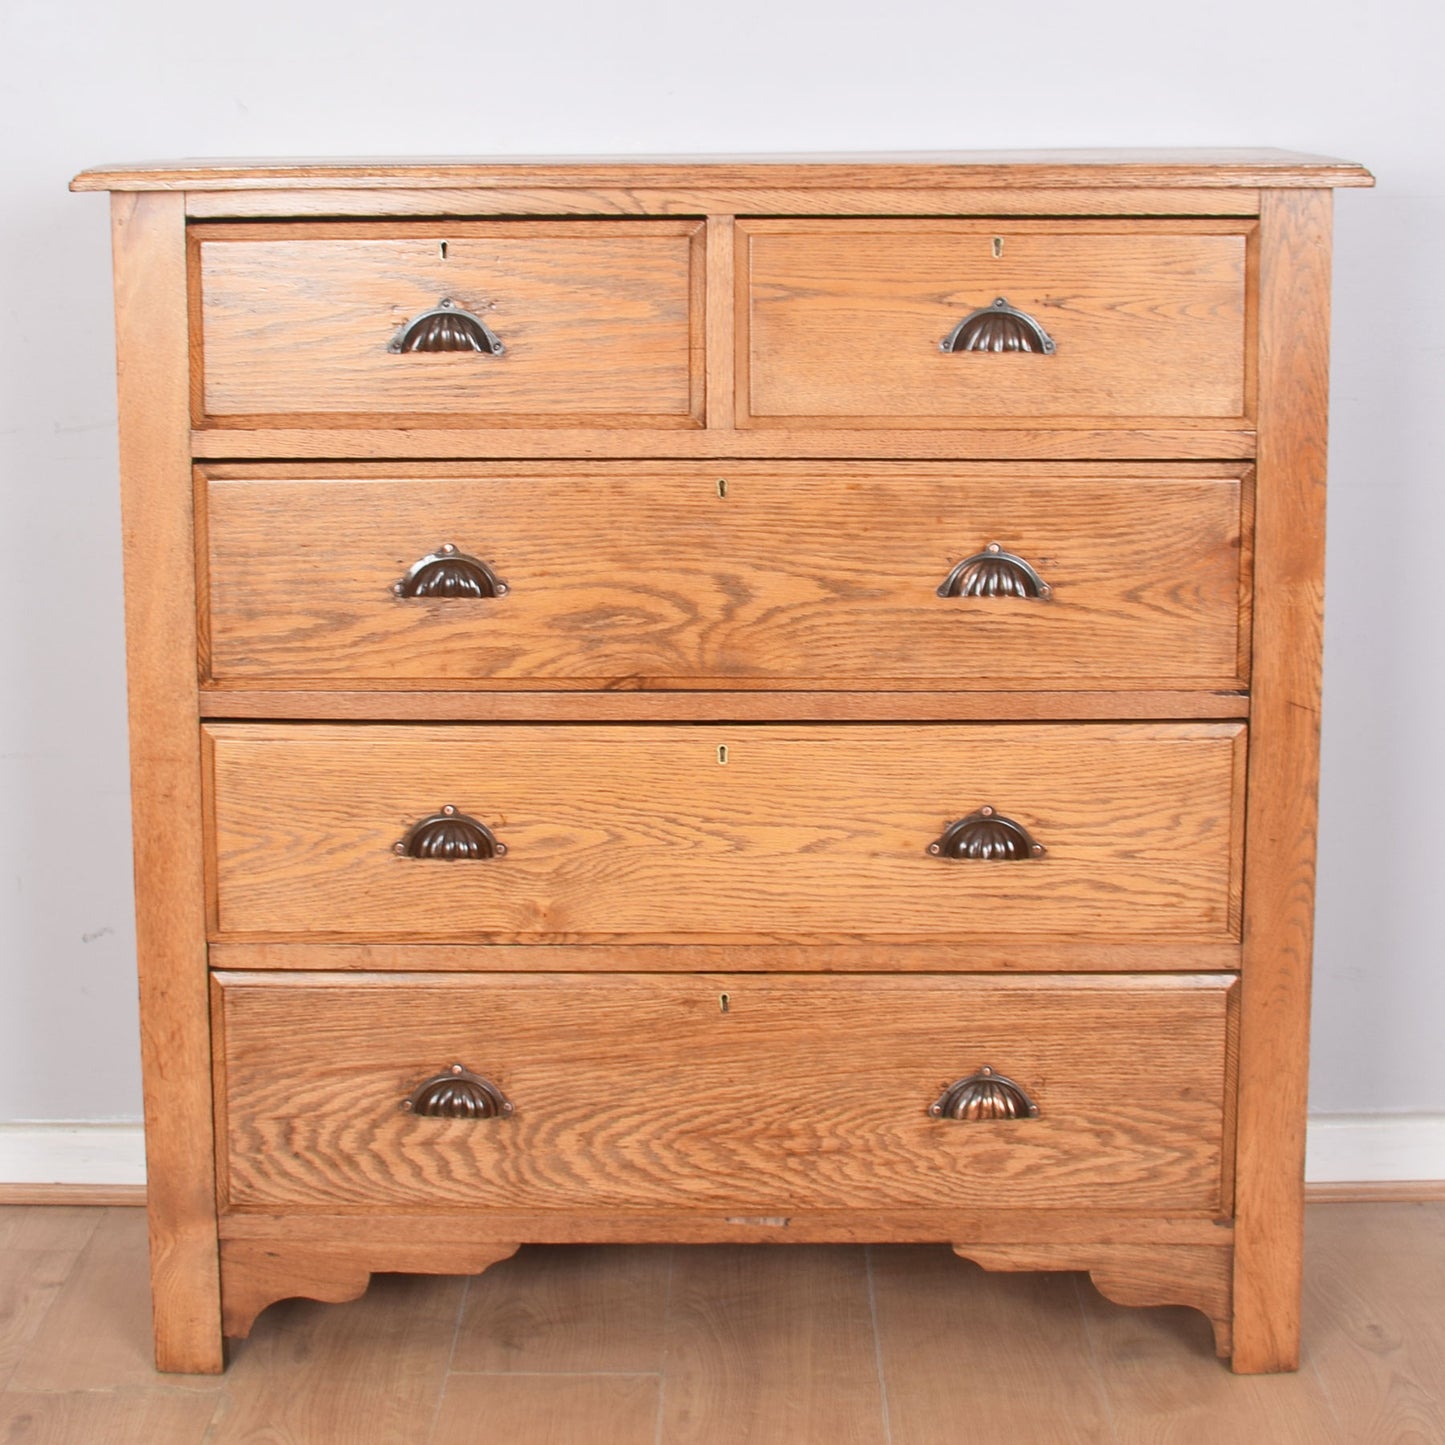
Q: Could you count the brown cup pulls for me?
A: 8